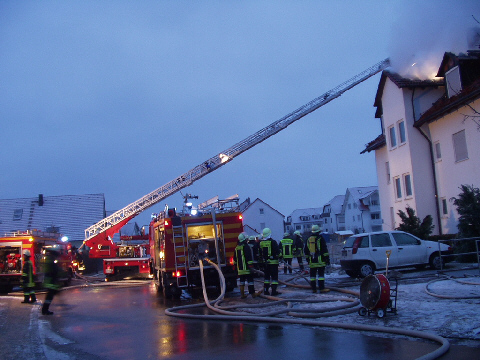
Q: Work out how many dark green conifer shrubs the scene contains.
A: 2